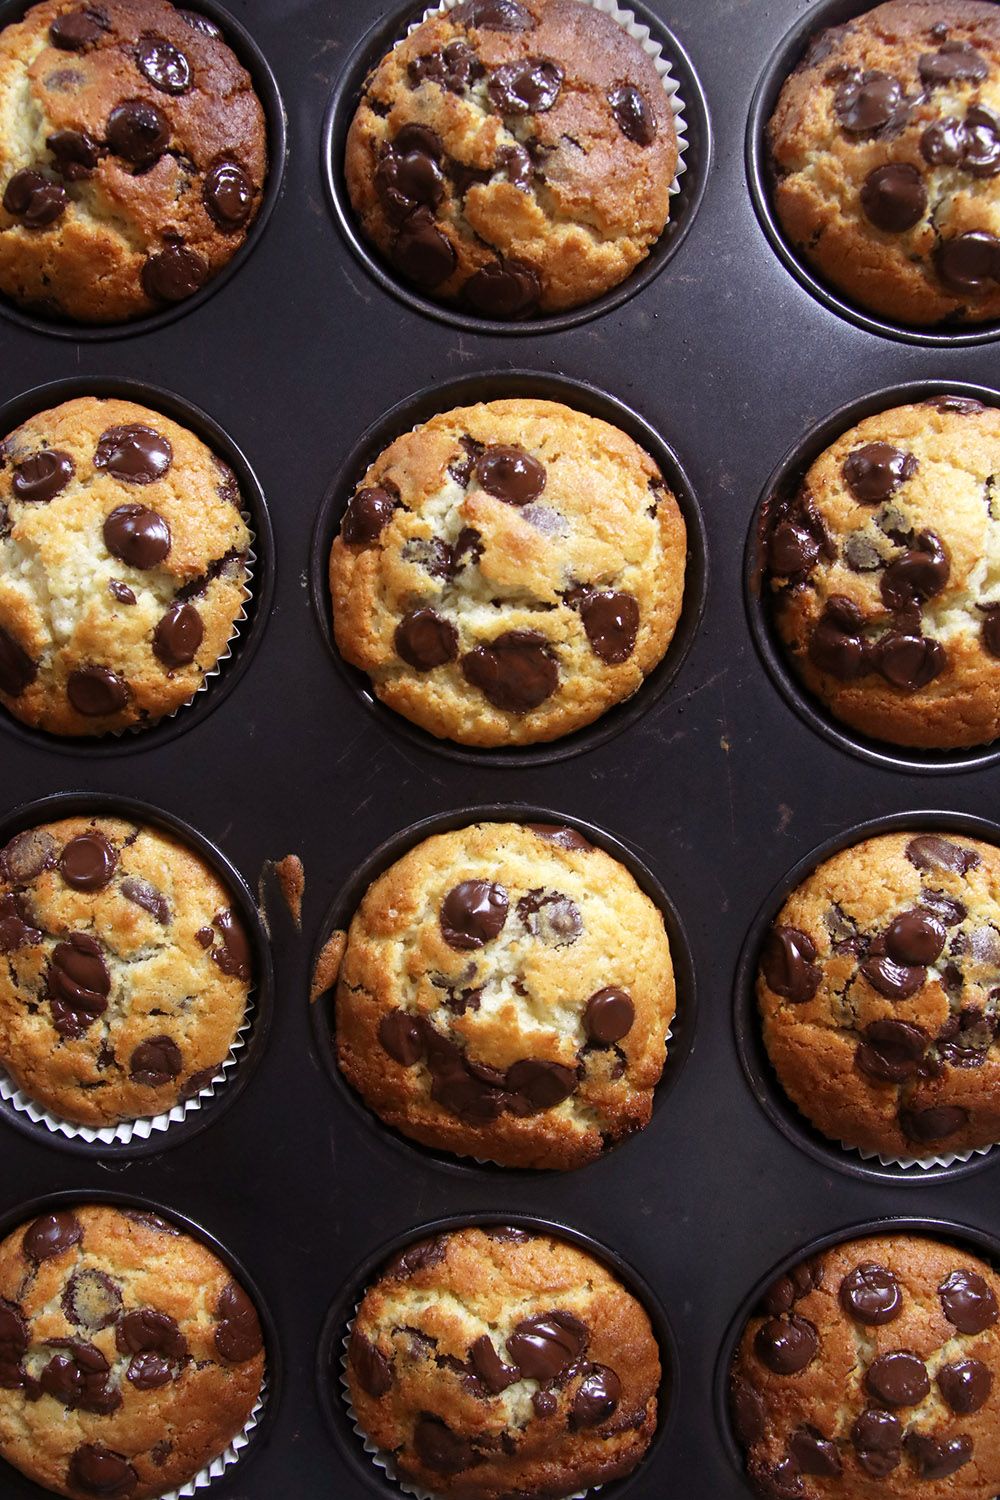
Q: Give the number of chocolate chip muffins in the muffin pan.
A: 12